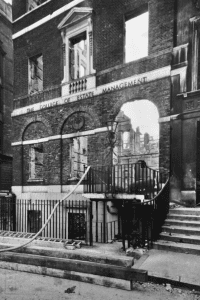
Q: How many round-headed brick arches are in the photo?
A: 3